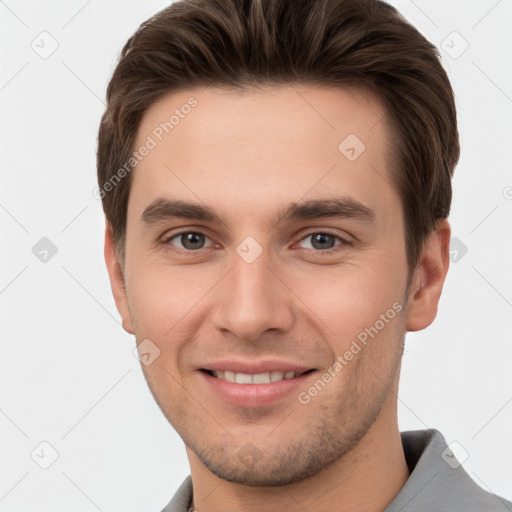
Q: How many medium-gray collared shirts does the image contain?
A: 1